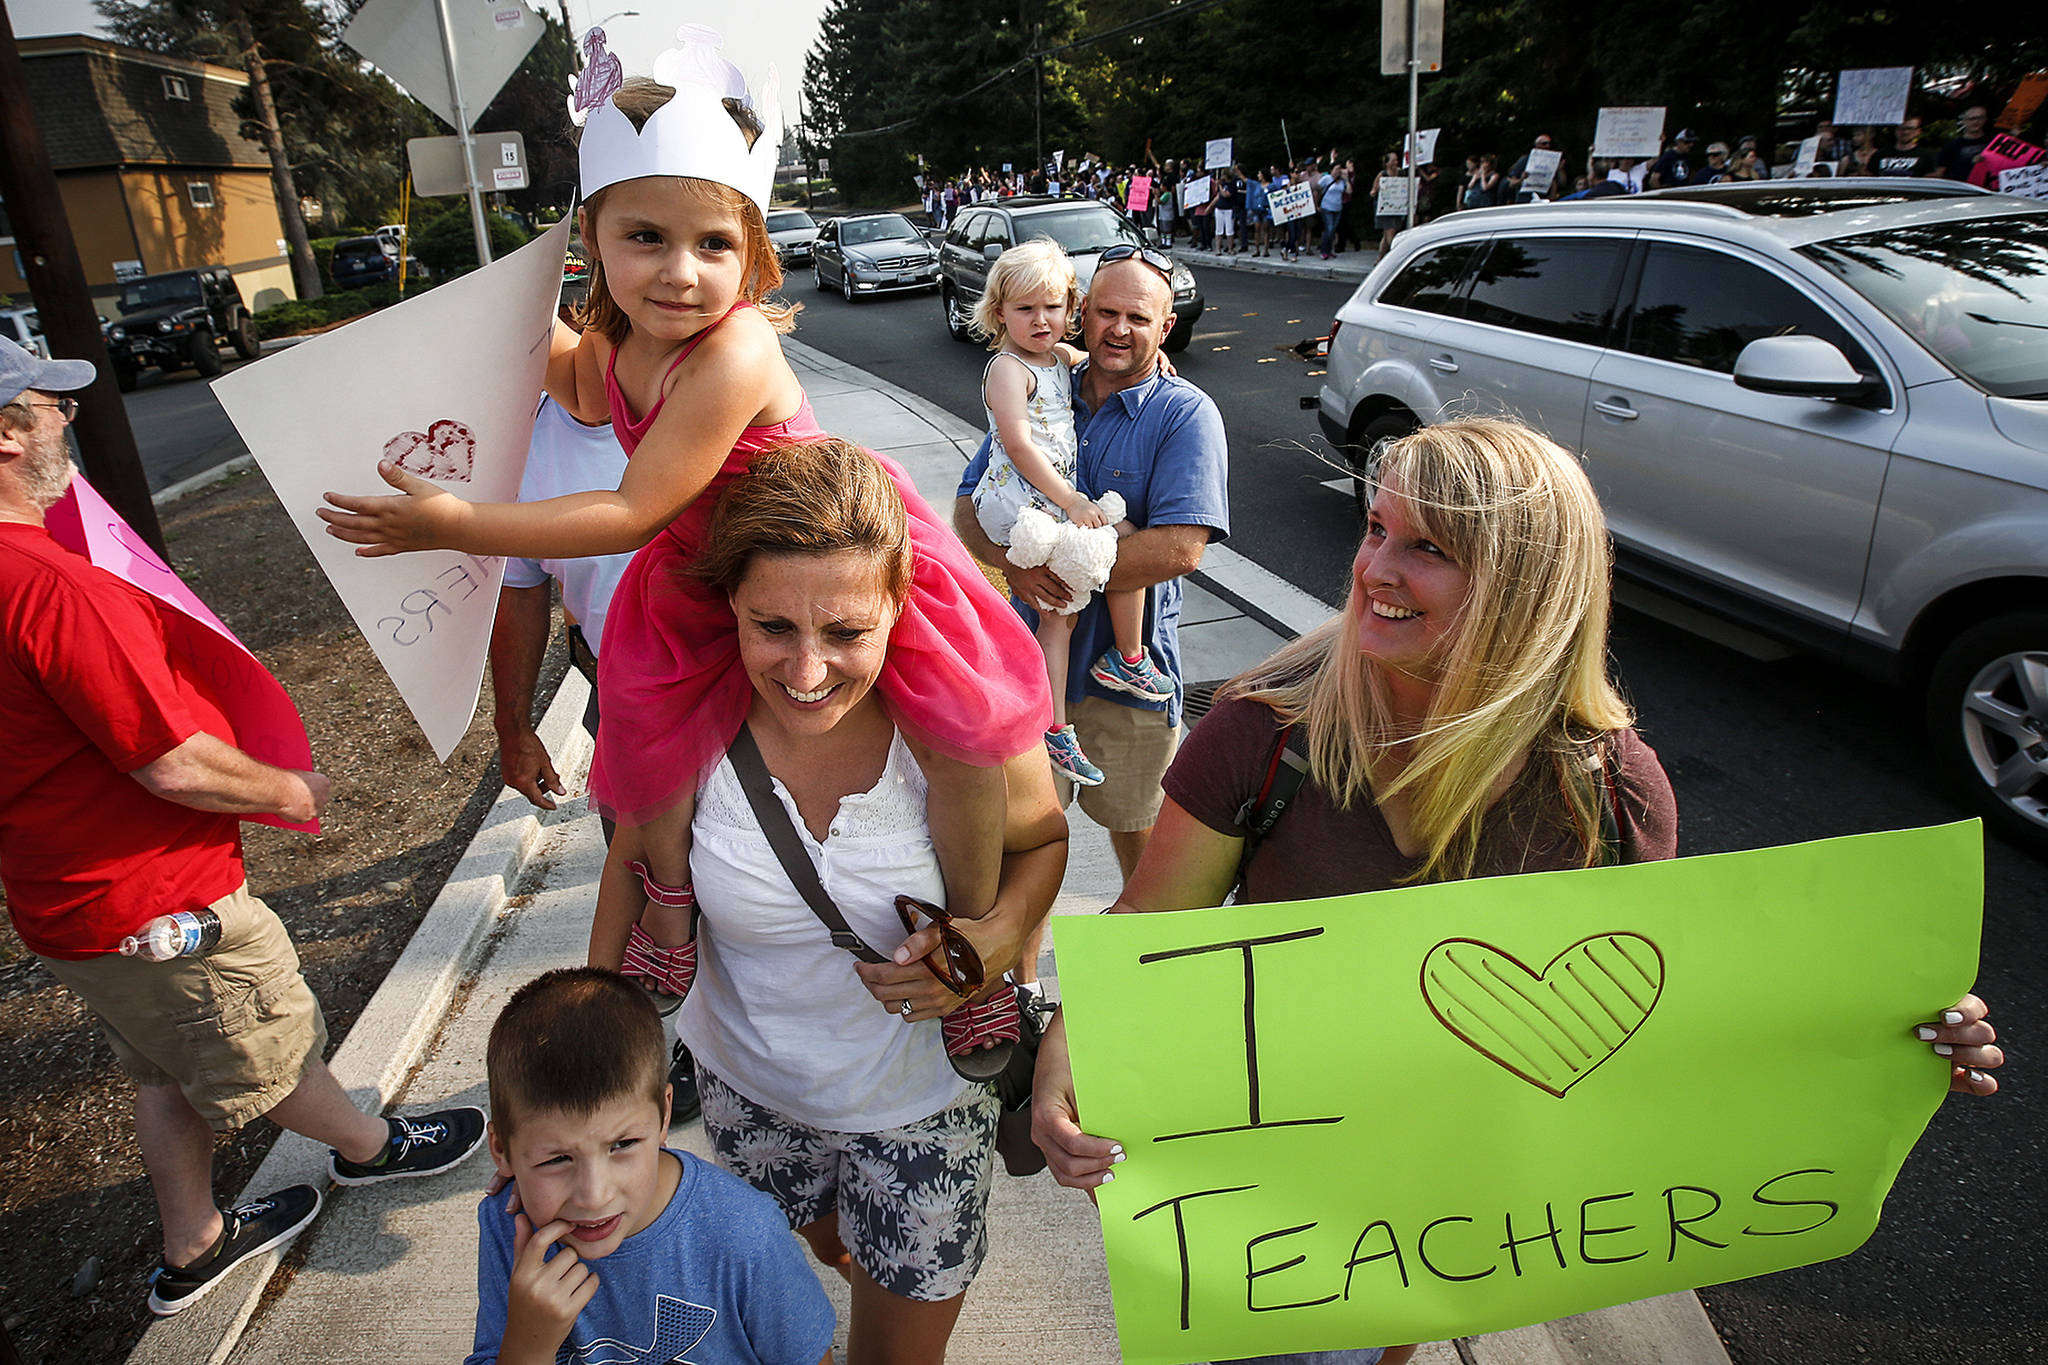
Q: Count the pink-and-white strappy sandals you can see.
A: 2